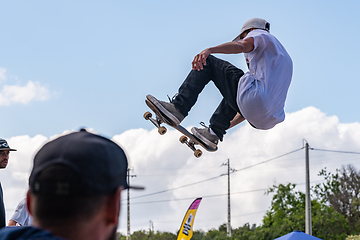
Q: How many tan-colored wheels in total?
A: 4